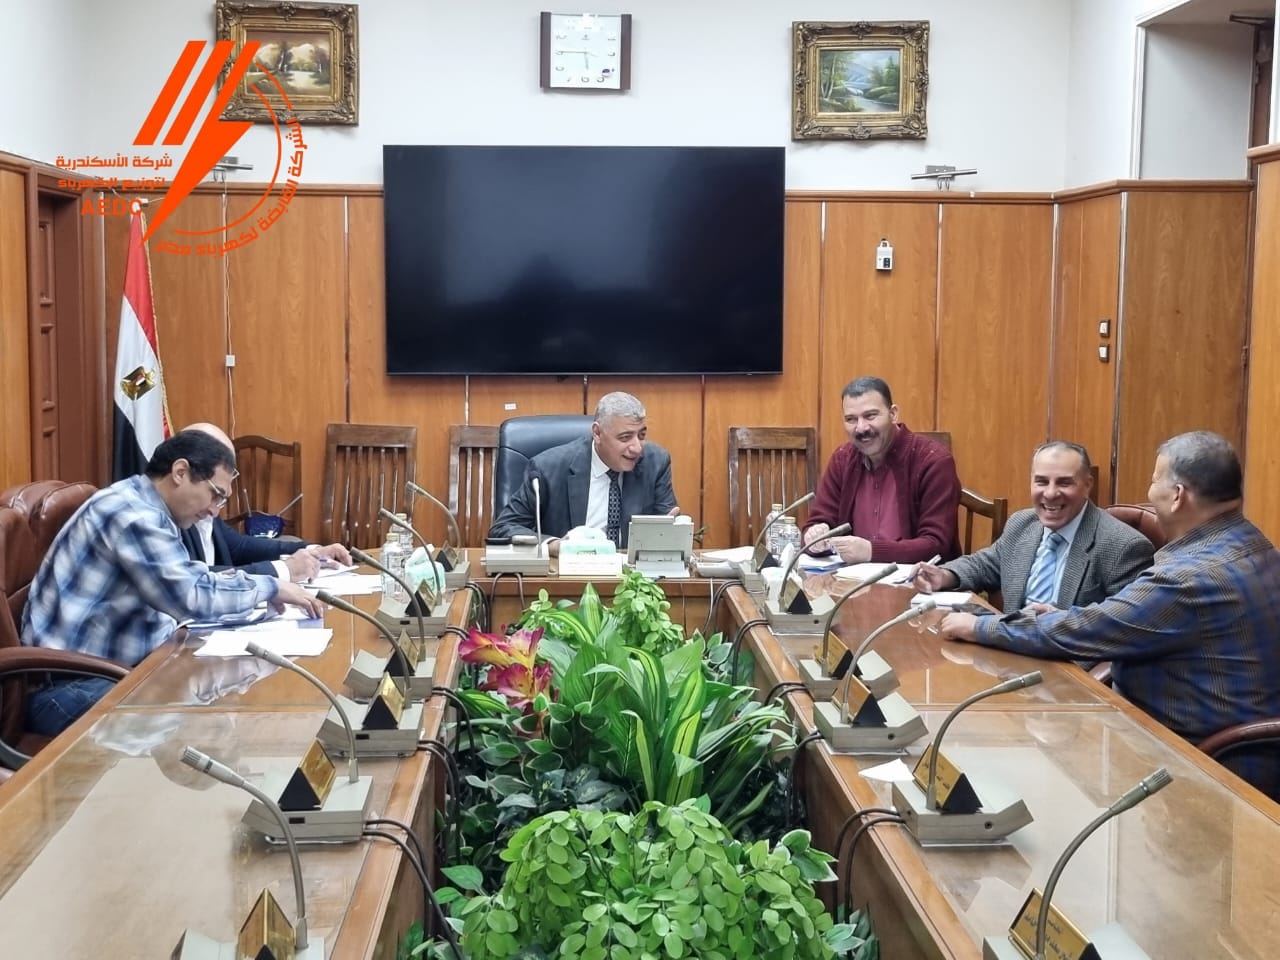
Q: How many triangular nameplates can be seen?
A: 12